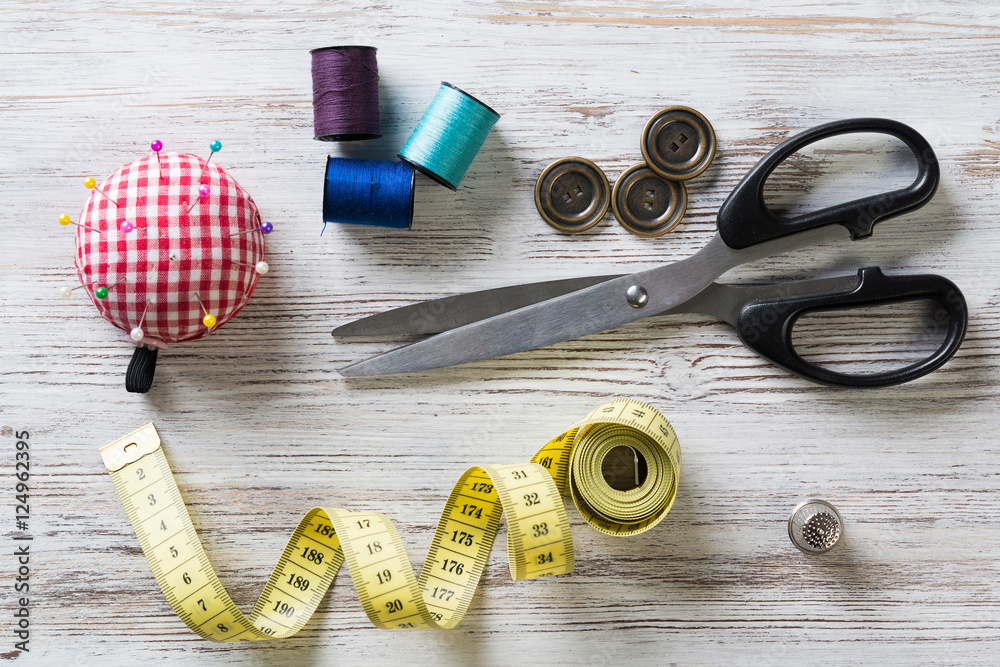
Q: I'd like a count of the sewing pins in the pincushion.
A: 12